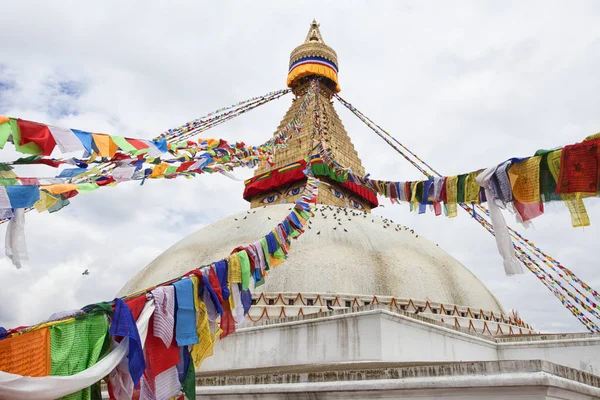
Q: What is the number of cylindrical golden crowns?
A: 1